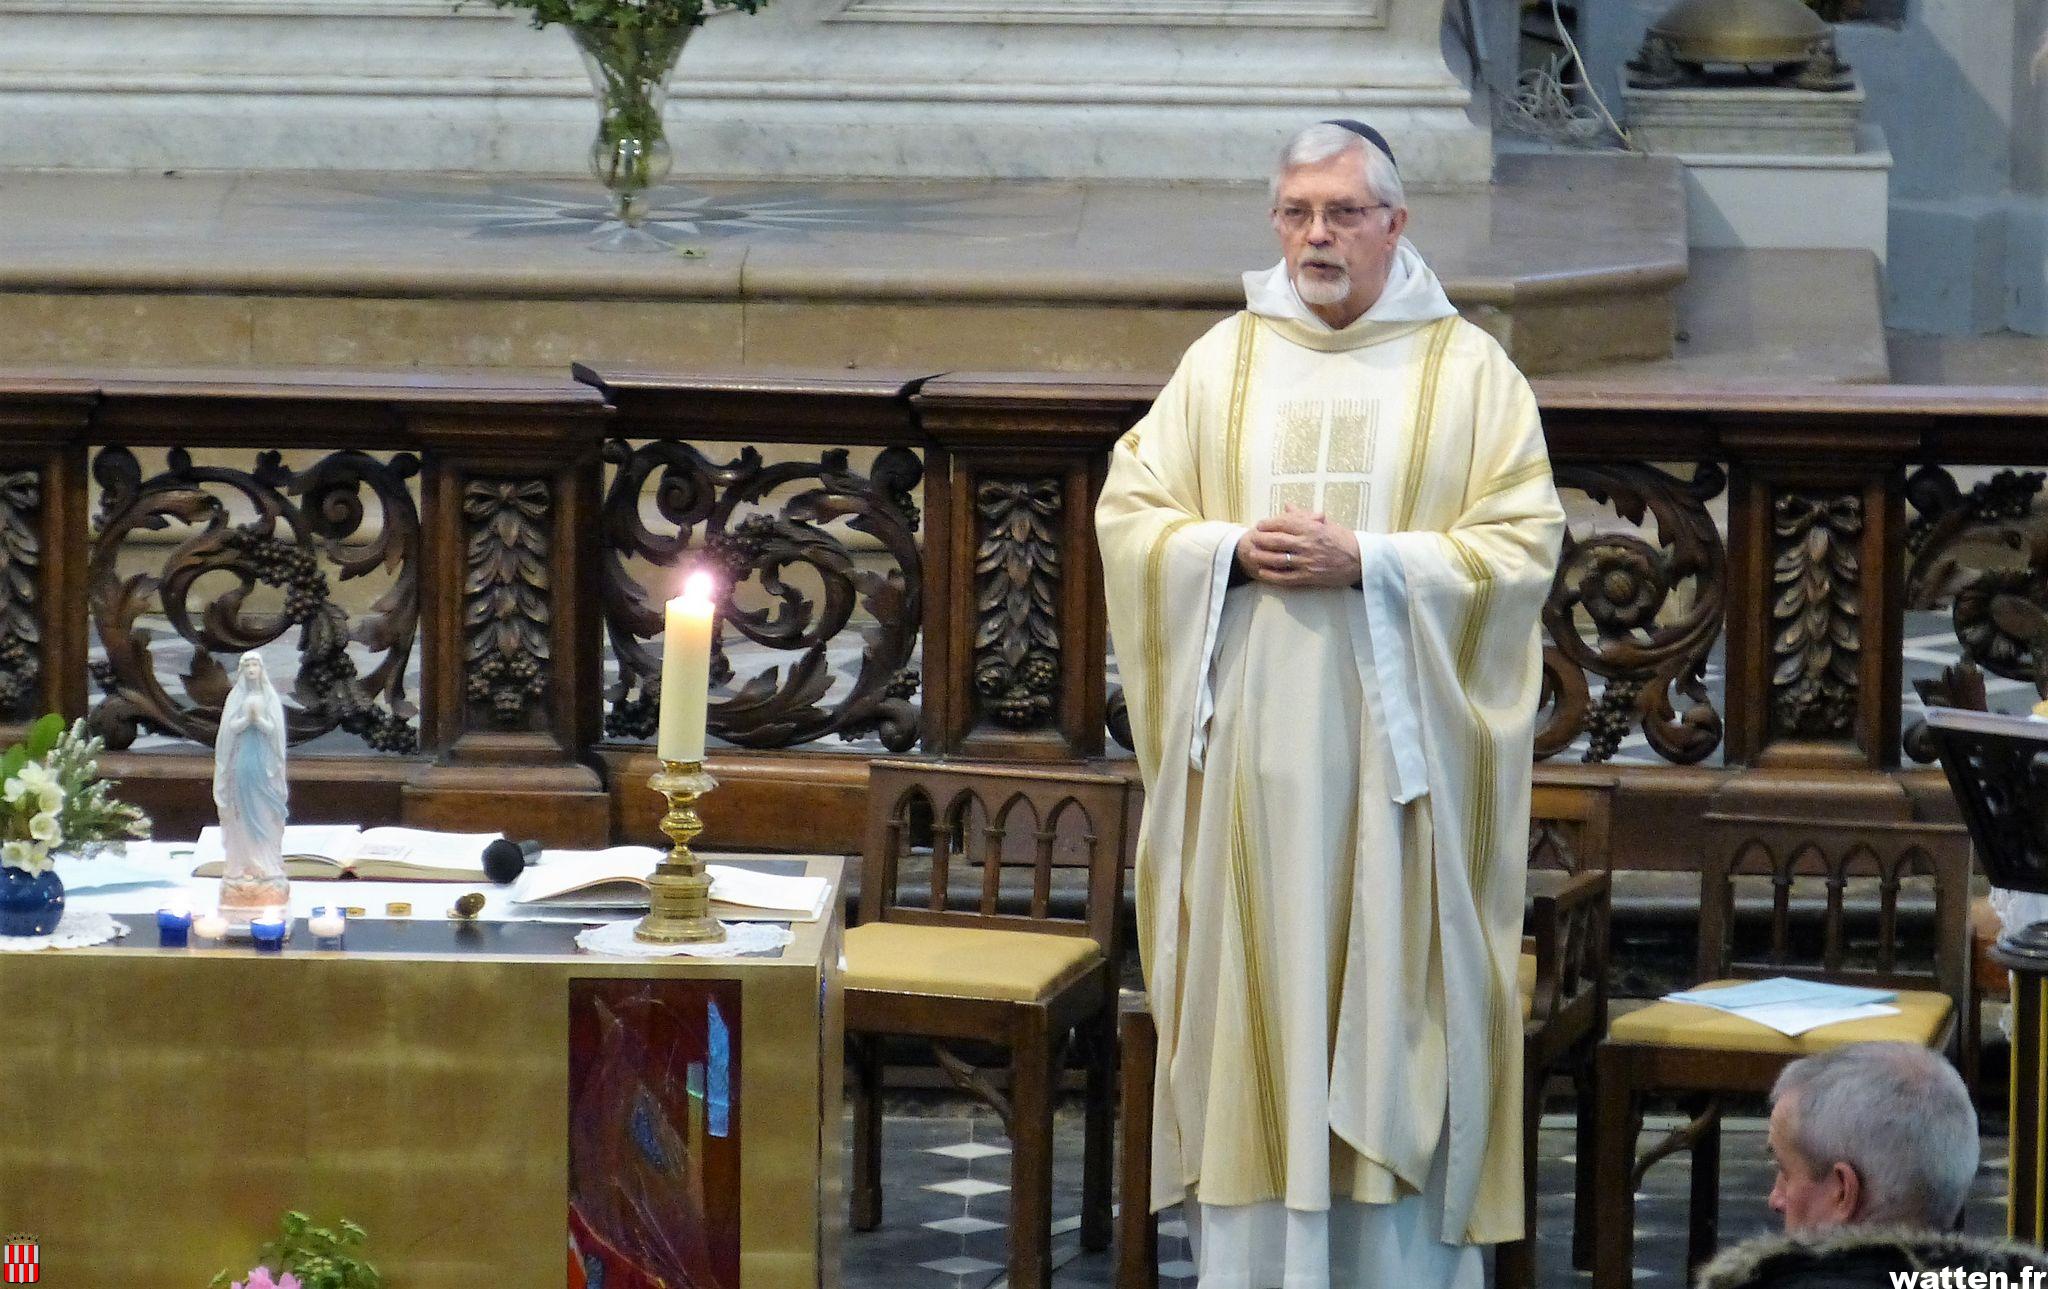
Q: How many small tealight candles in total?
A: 4